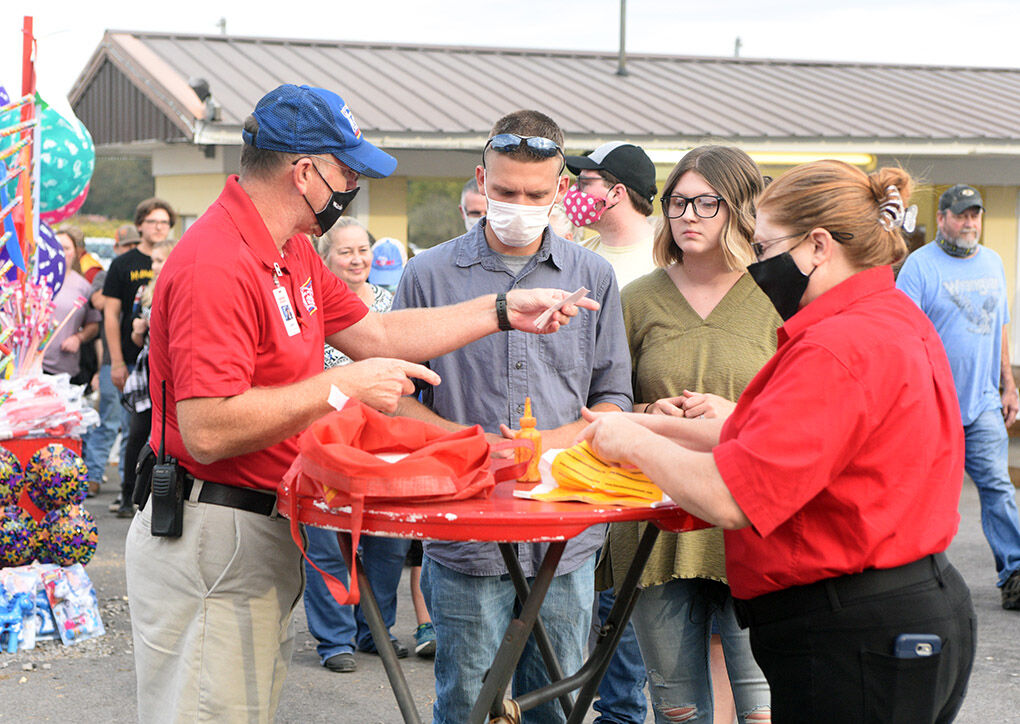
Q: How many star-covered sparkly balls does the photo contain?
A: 4